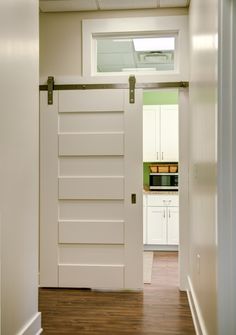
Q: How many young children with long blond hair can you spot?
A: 0